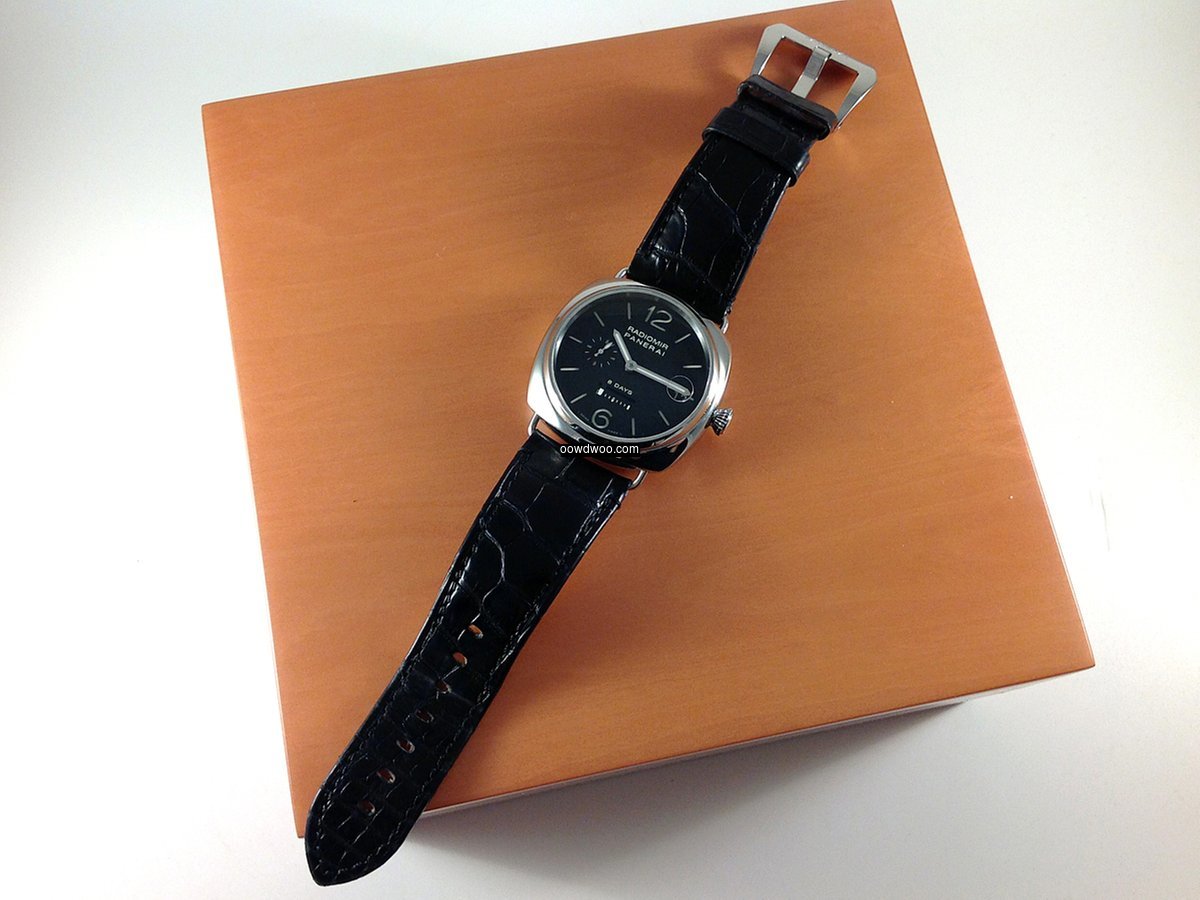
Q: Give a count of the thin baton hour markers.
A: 9